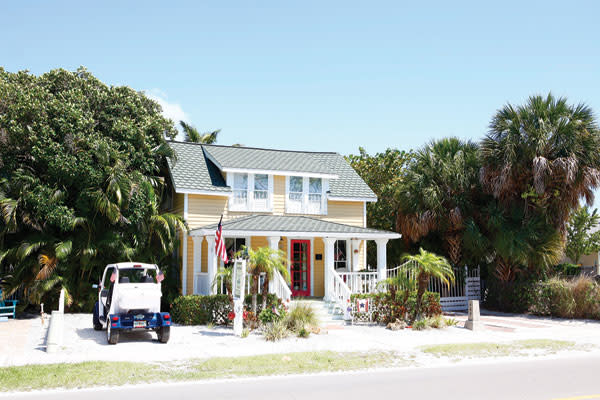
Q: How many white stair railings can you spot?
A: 2